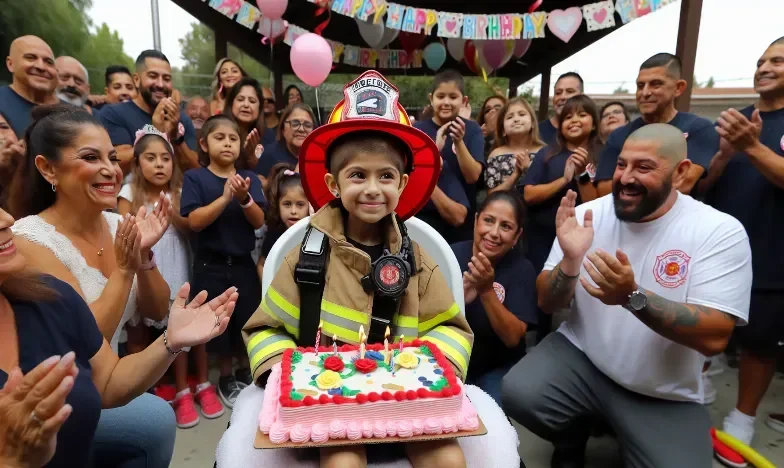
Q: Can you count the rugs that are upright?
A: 0